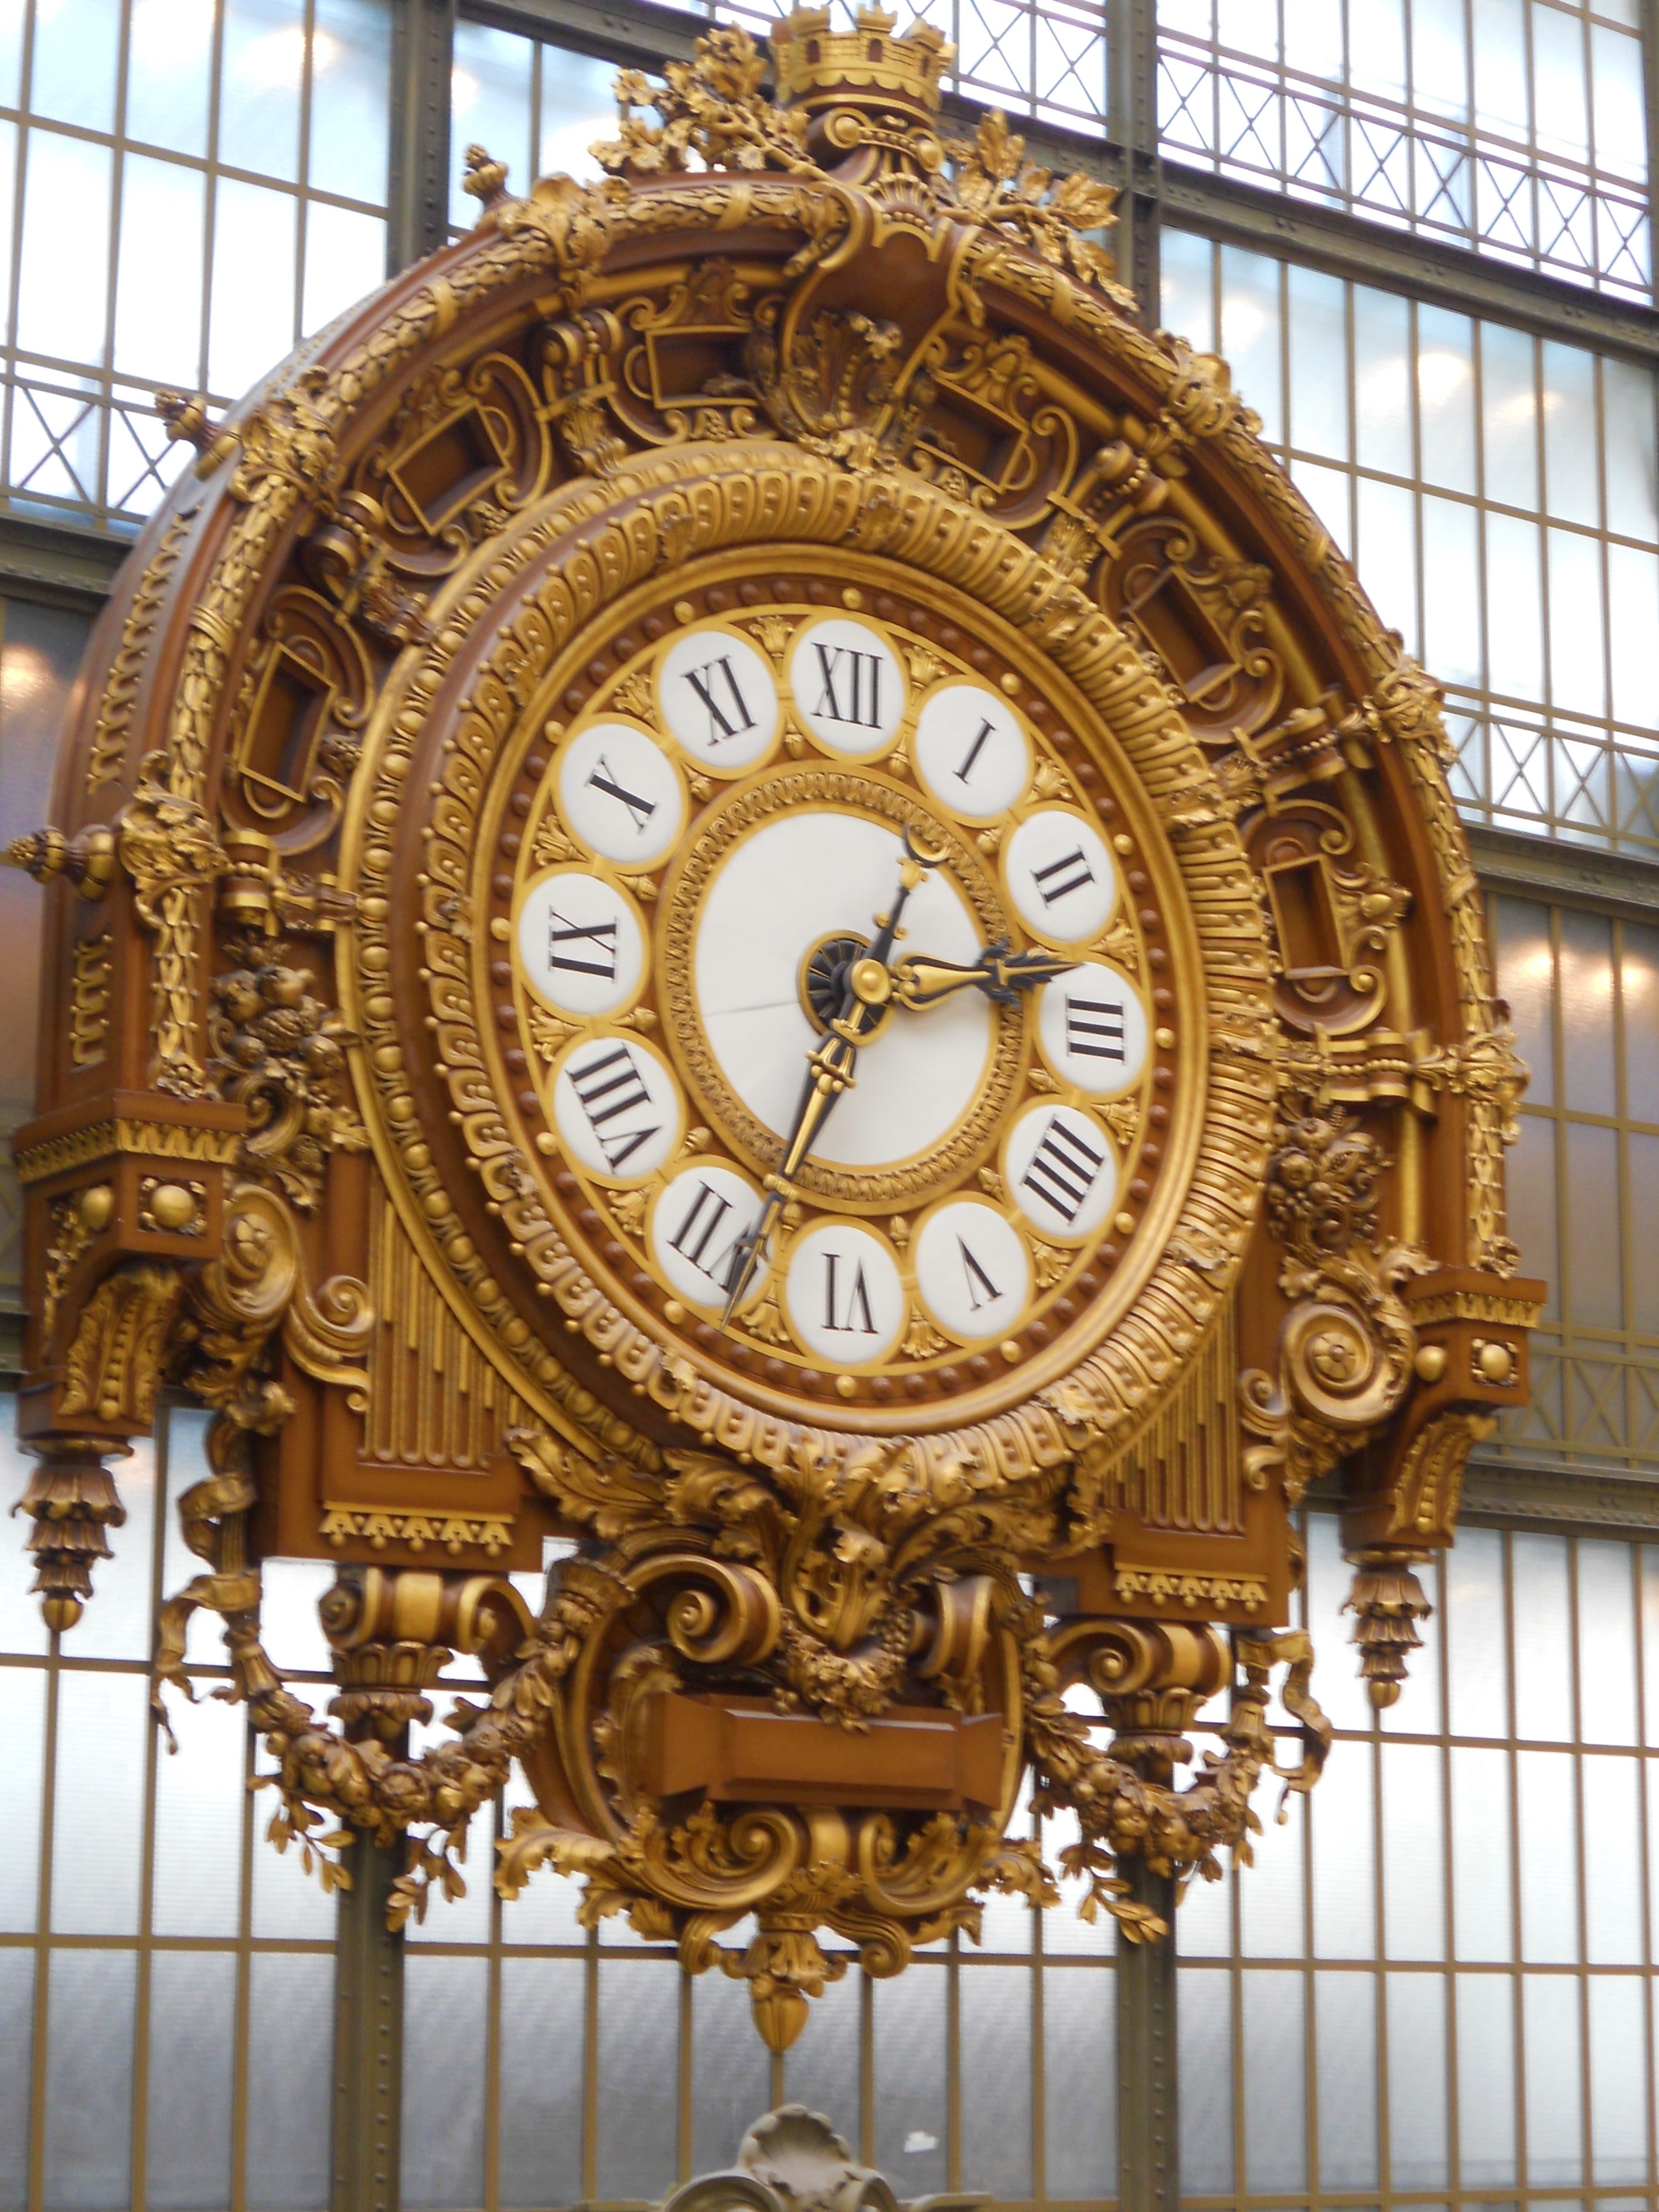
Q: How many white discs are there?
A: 13